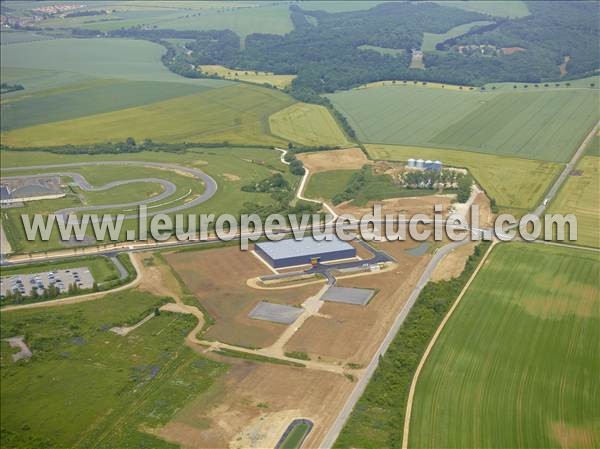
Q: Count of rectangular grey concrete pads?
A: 2